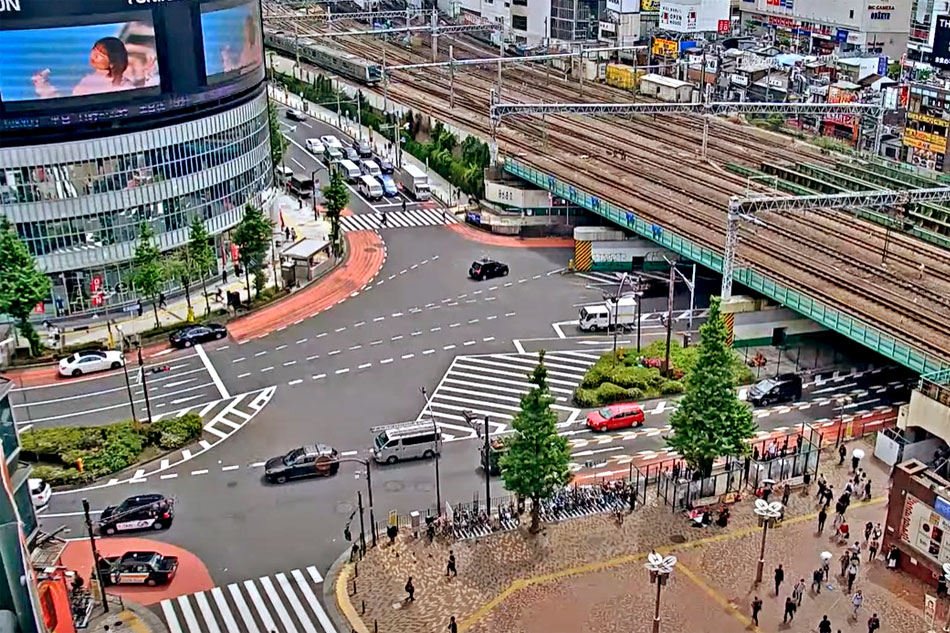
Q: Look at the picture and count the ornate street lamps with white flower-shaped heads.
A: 2